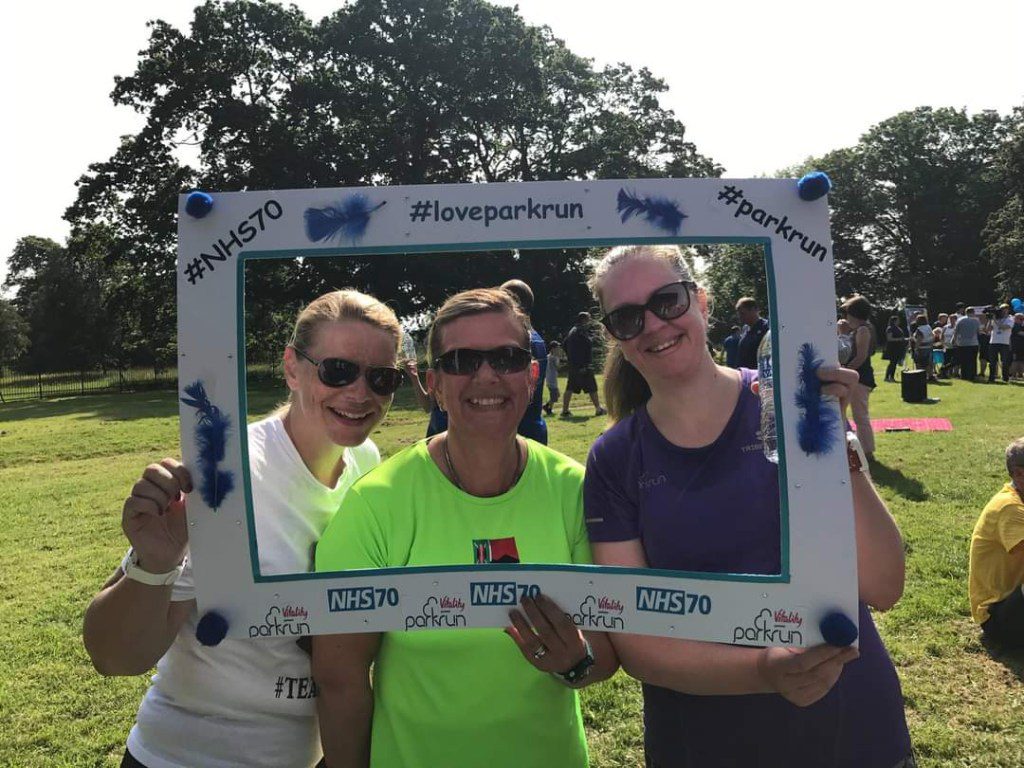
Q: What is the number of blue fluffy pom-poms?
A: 4